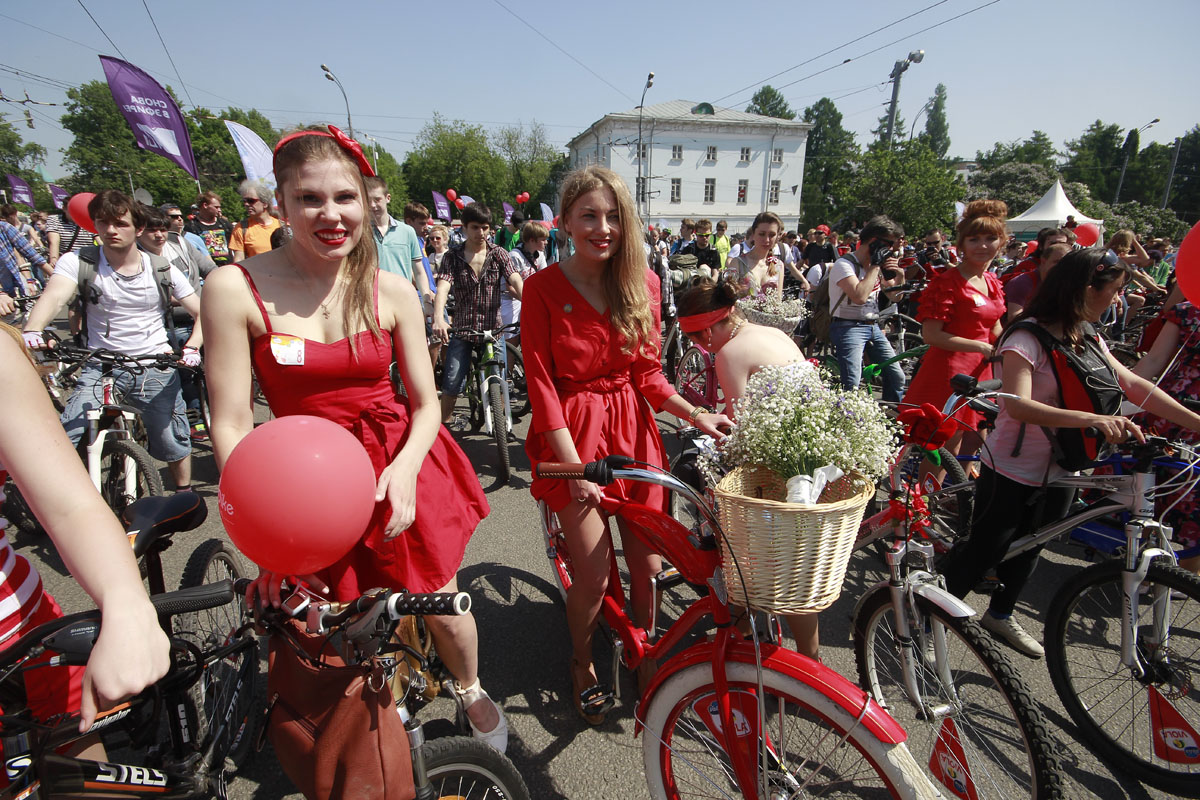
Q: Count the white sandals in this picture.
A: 1